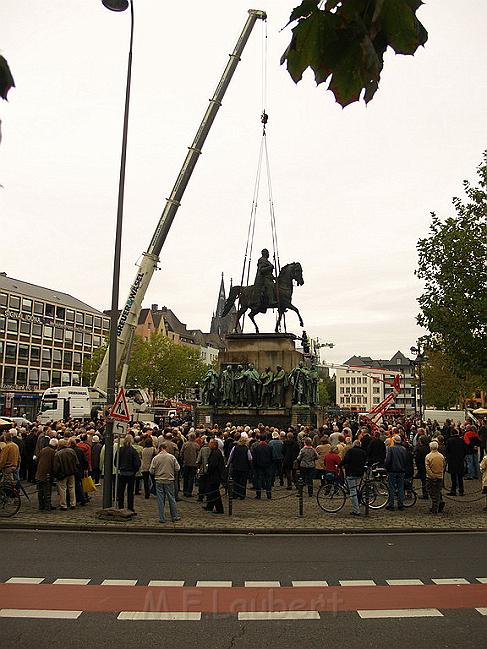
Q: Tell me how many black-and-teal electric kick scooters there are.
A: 0